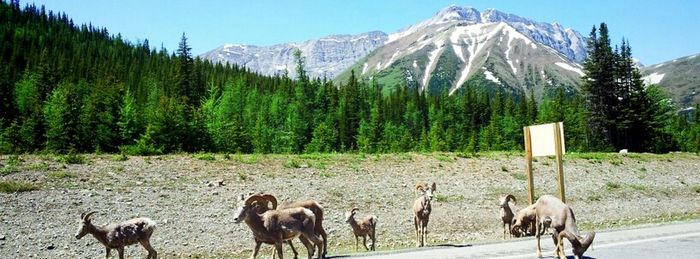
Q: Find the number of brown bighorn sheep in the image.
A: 8